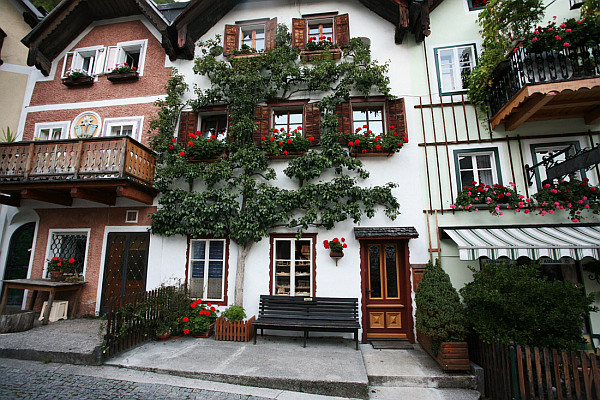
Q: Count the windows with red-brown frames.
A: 7